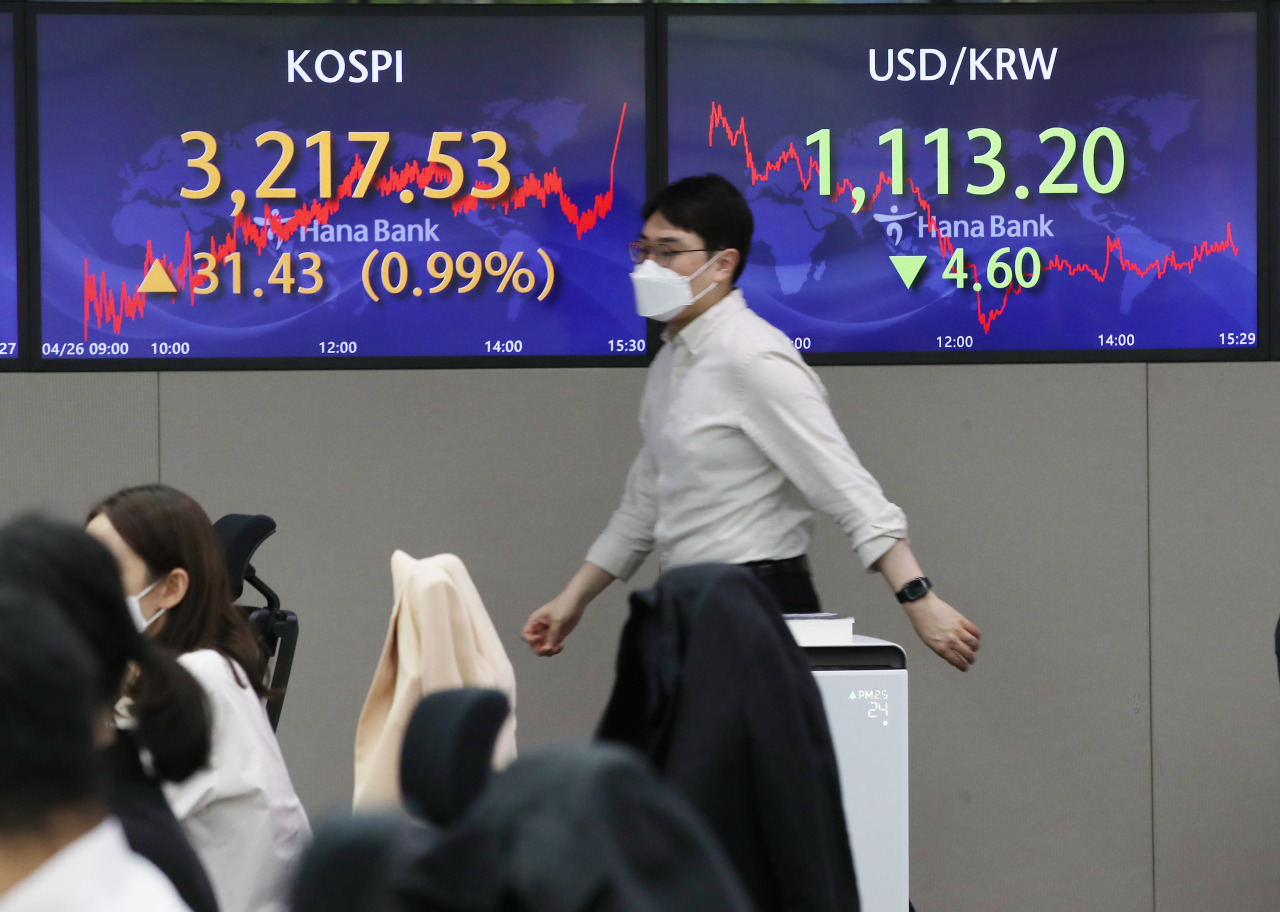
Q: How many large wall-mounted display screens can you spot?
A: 2